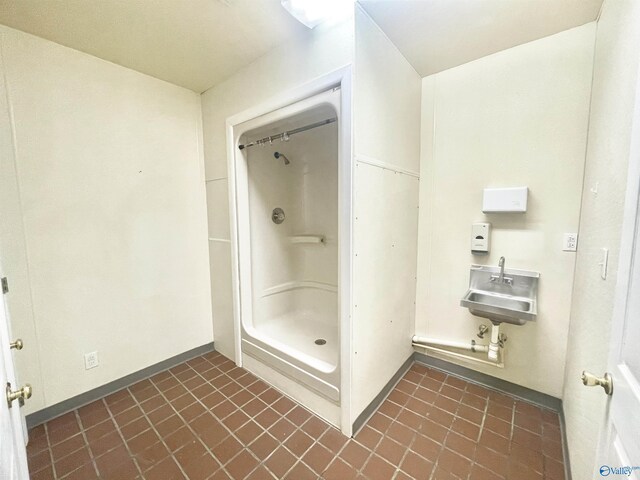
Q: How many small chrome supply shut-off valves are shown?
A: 2